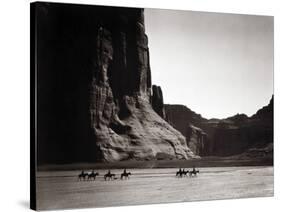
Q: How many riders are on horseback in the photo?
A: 7